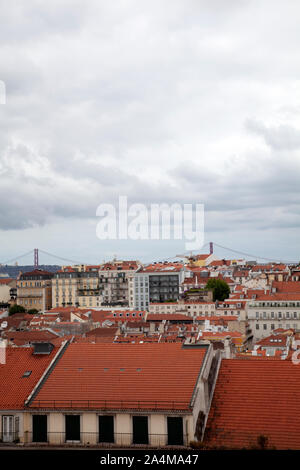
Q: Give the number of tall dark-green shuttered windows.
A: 5